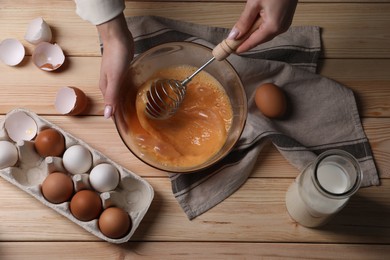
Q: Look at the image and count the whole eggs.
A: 8